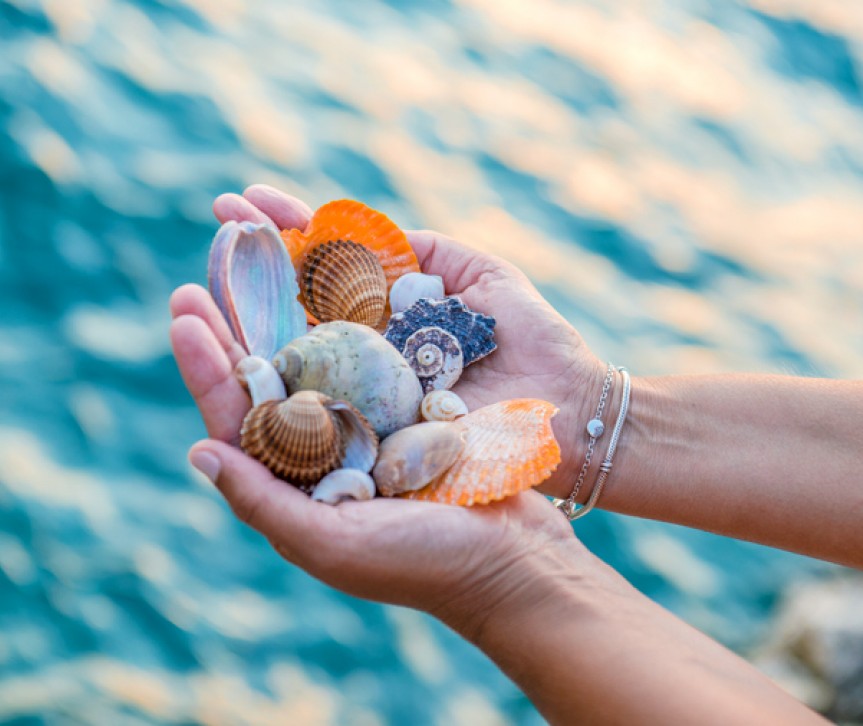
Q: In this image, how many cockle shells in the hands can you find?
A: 2